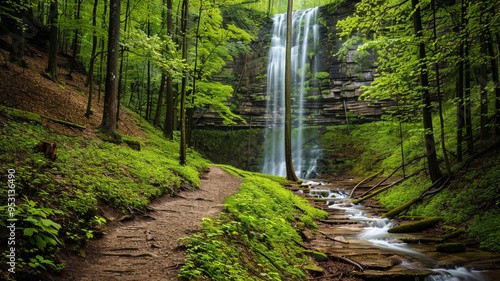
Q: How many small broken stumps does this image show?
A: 1